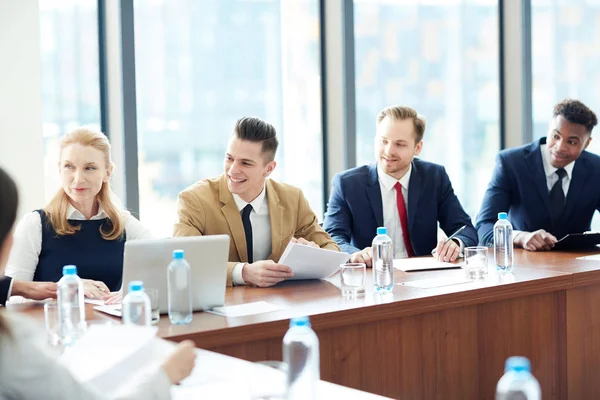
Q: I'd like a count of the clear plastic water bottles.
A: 7